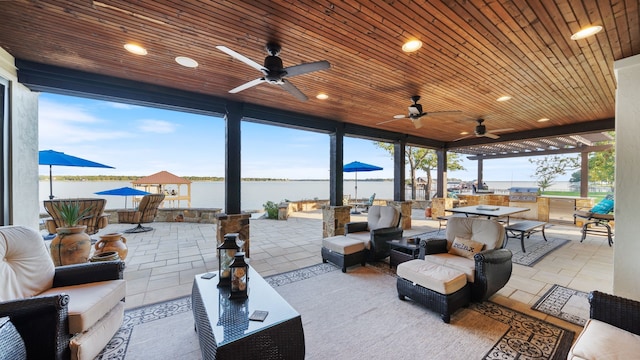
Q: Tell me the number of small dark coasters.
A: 2